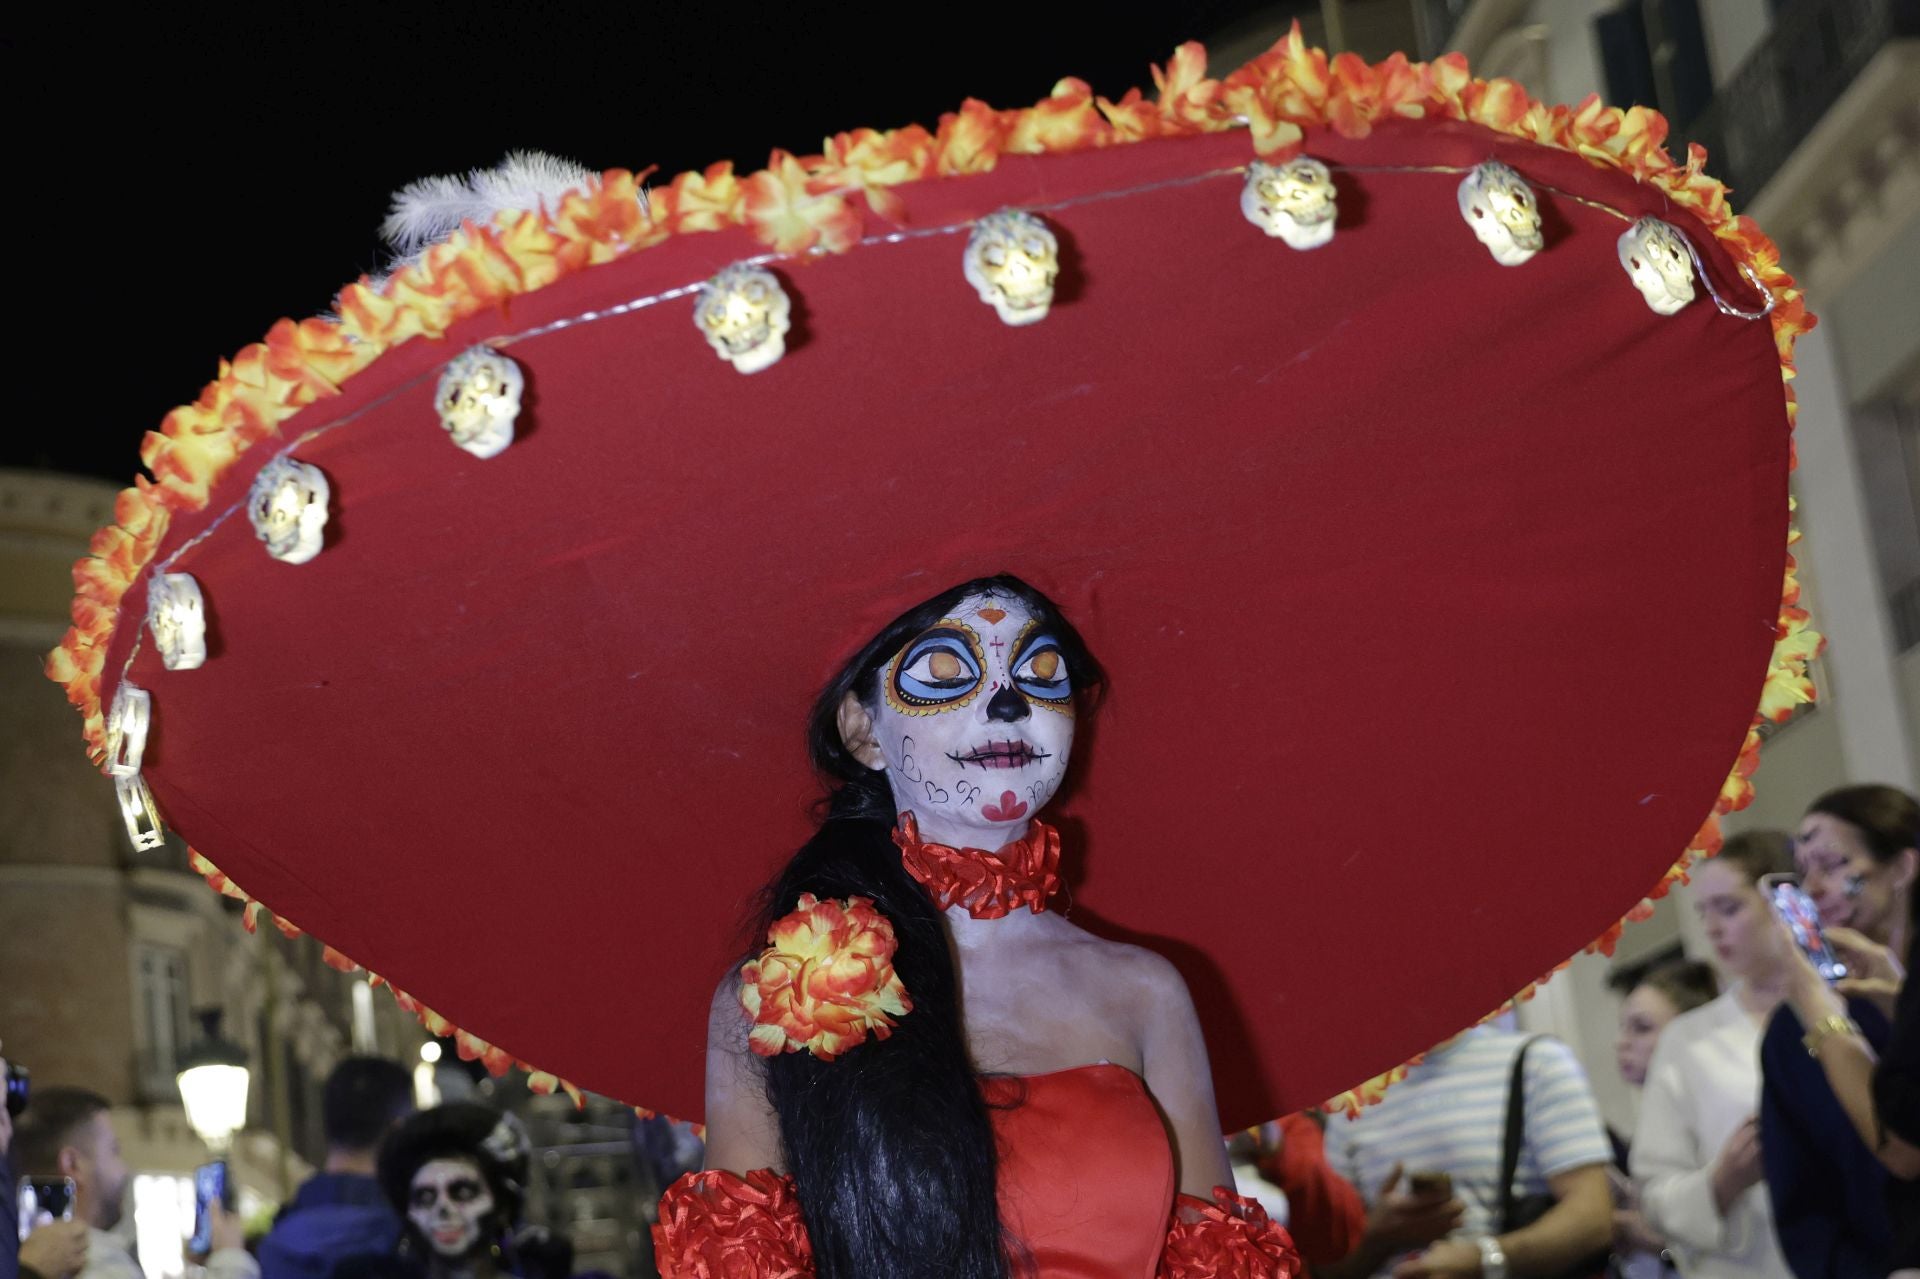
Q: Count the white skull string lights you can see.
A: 10